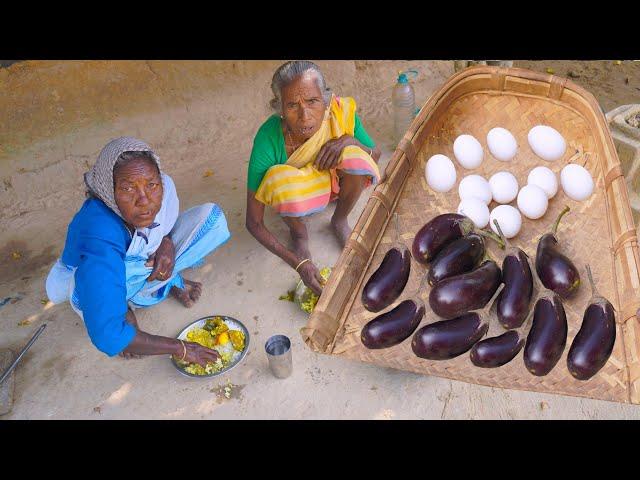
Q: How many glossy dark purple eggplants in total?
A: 11